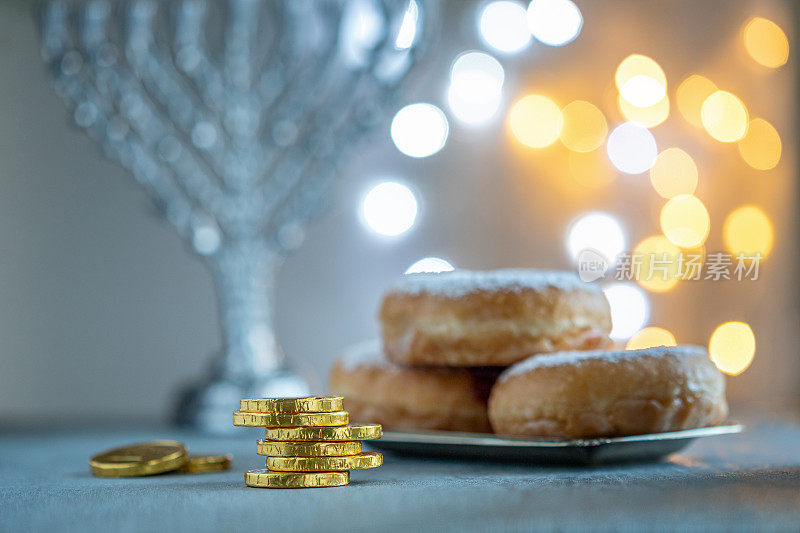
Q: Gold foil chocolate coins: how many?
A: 8